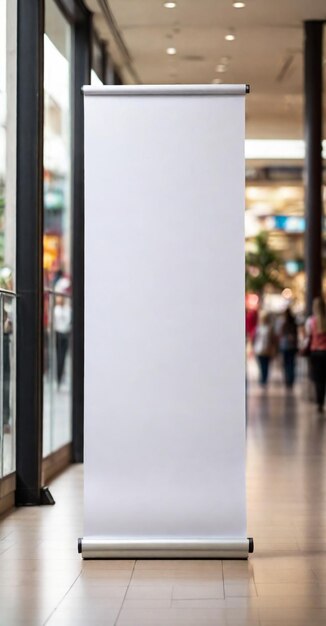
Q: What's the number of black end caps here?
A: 3